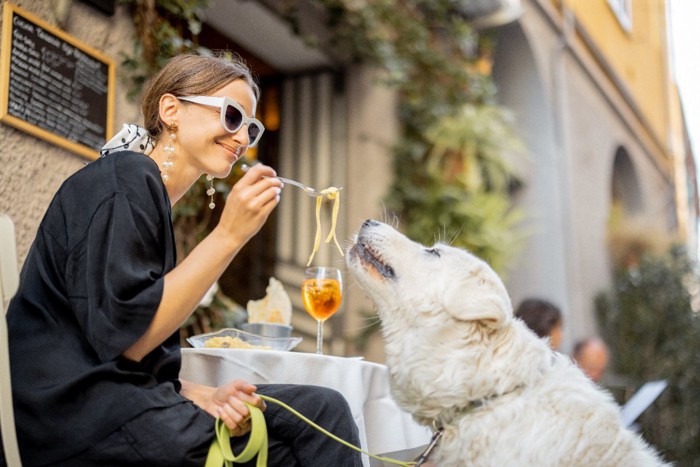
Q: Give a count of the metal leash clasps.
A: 1